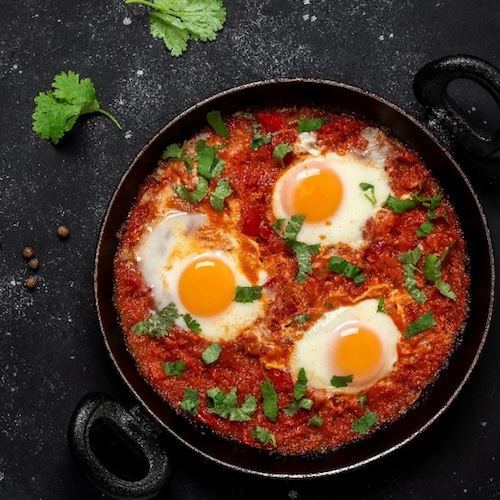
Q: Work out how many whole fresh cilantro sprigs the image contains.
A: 2